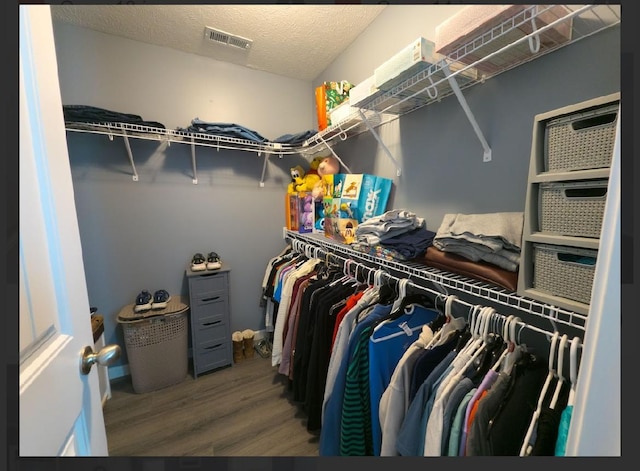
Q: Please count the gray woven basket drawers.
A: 3